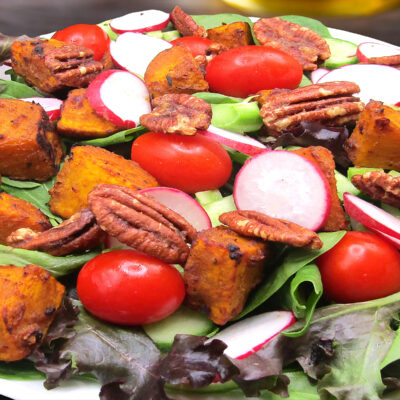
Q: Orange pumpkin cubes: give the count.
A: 11